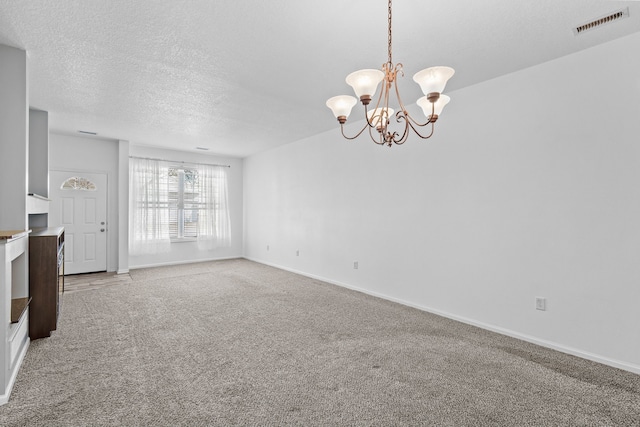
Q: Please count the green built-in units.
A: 0